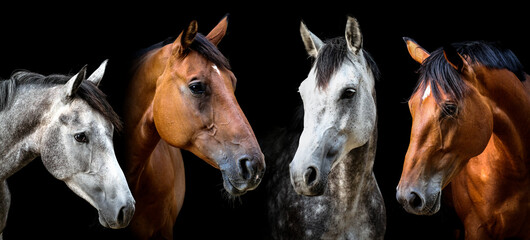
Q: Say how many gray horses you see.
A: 2